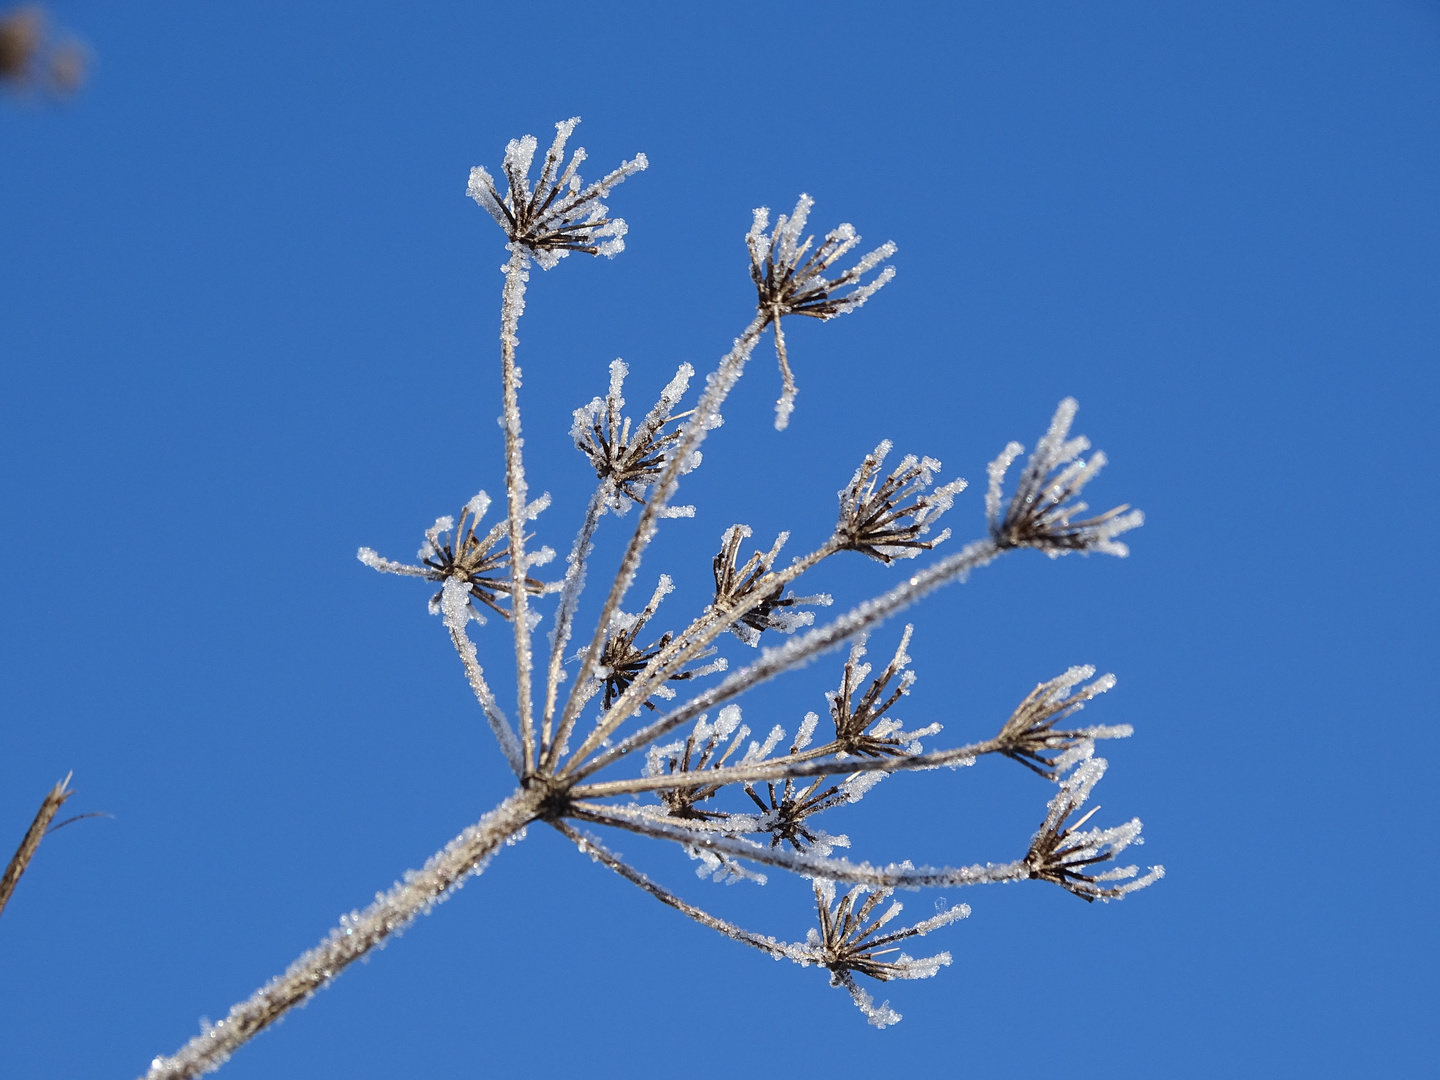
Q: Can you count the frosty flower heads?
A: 14